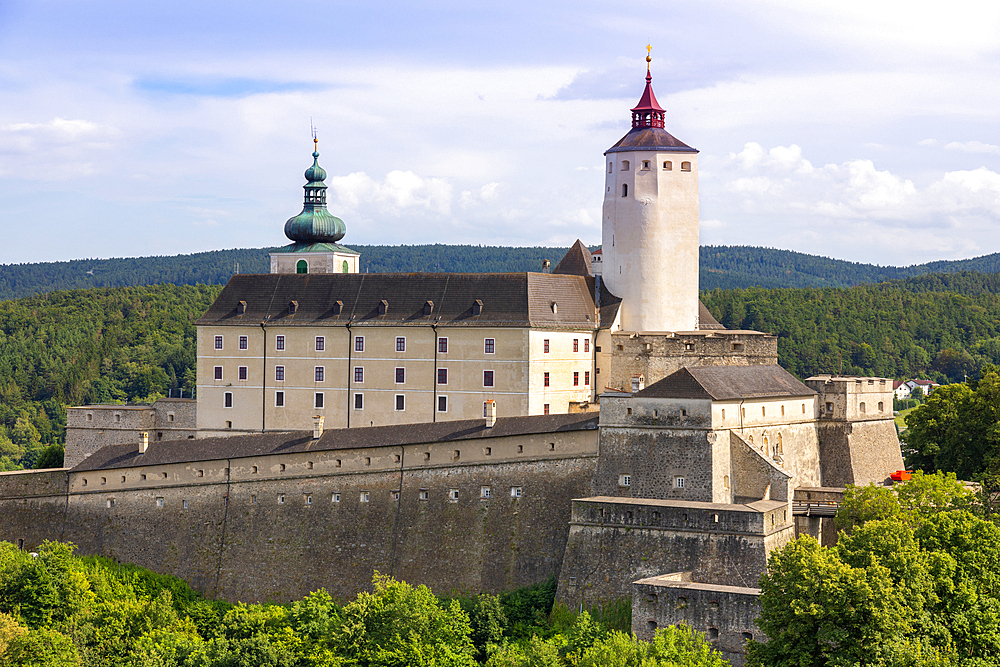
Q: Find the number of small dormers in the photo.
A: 7